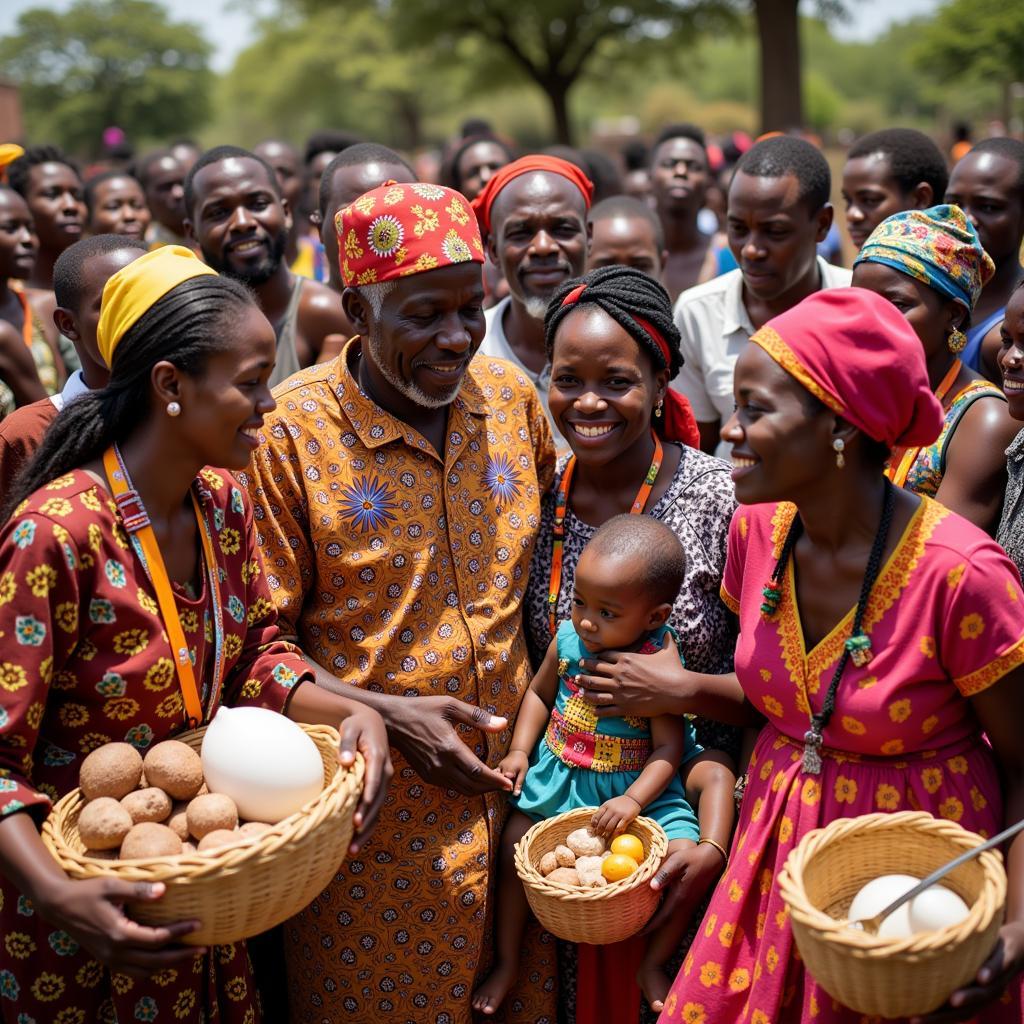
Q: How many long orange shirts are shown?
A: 1